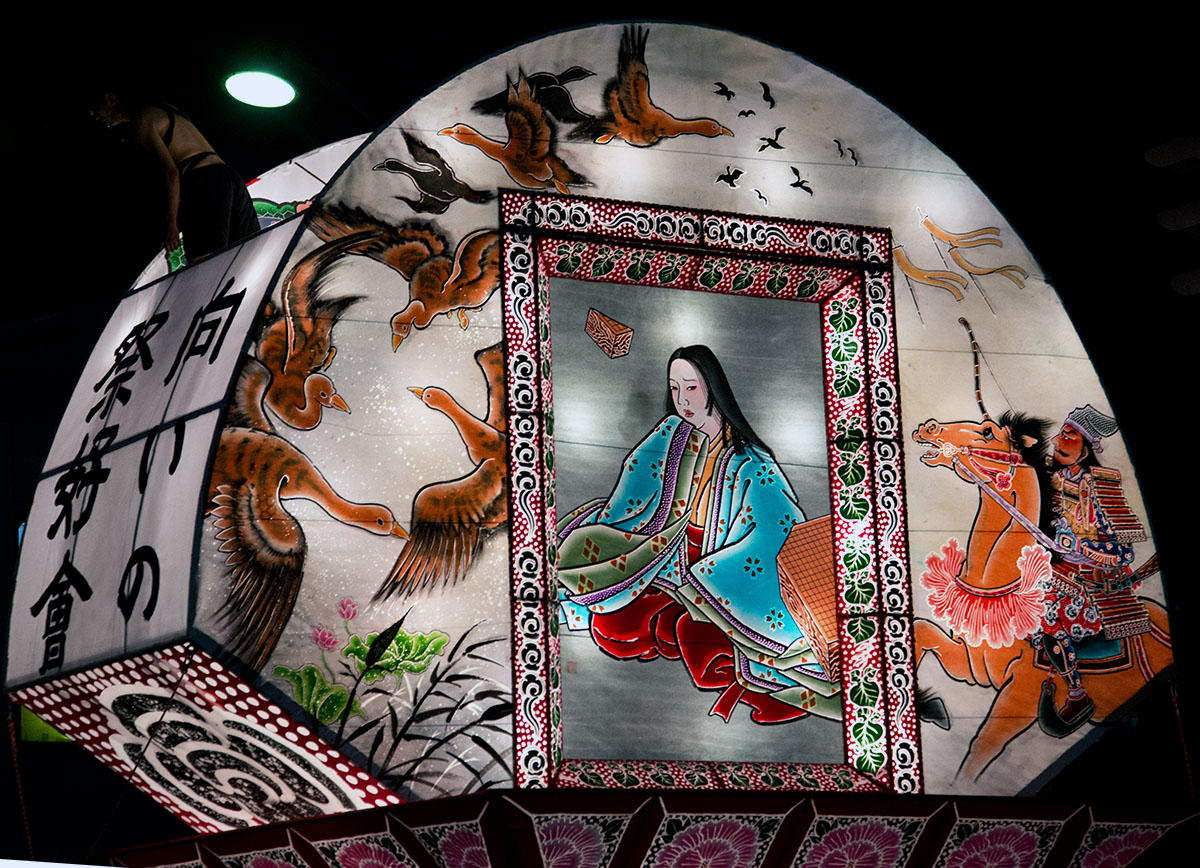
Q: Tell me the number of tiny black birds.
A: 9